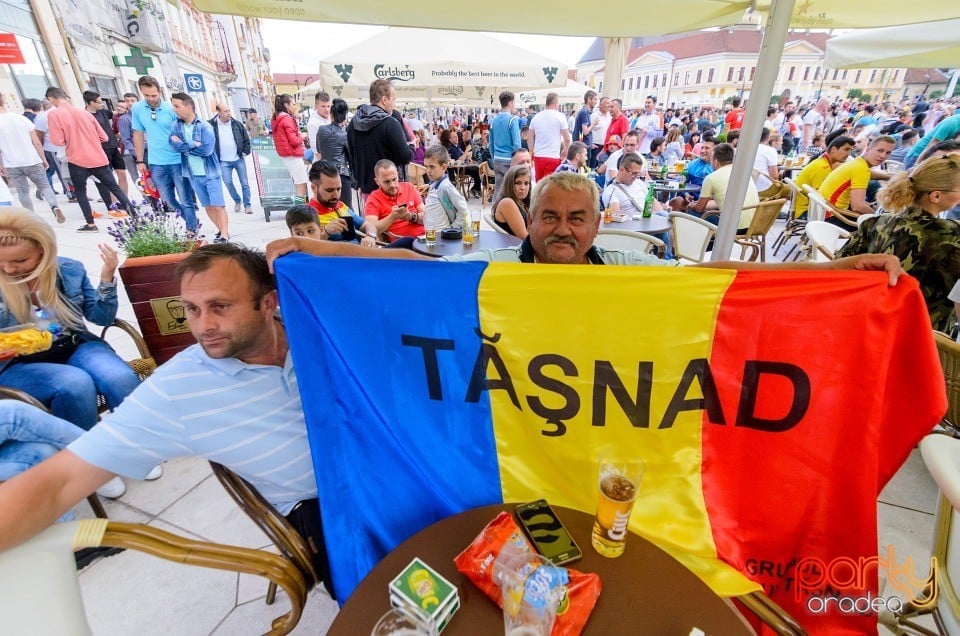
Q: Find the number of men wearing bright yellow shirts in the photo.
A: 2